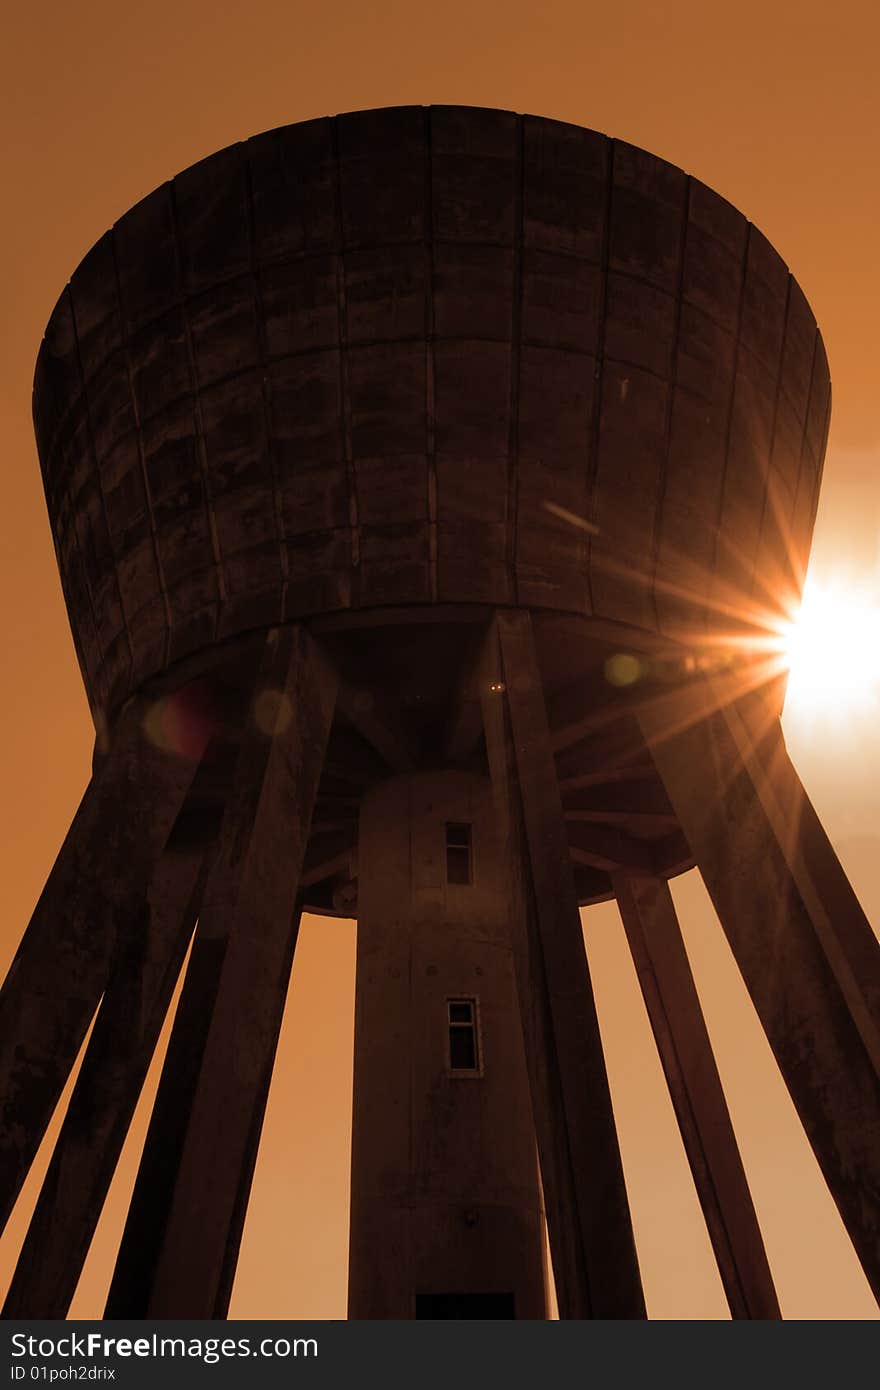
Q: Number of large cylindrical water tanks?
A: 1